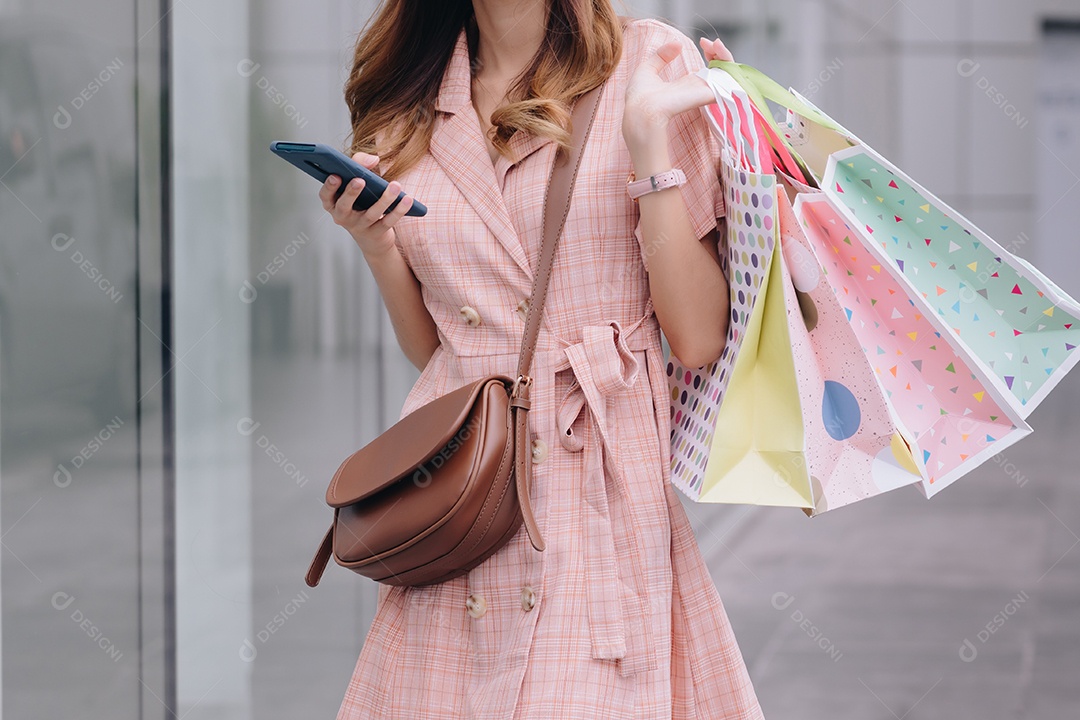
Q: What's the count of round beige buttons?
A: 5